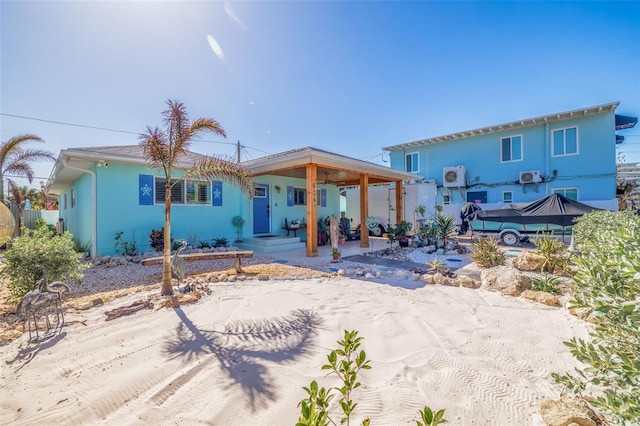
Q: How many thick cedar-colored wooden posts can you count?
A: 3